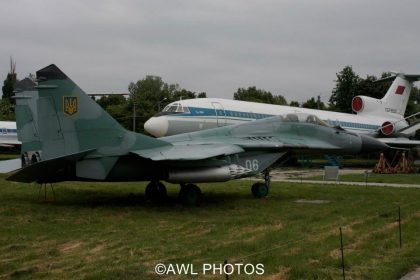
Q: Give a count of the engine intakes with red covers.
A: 2